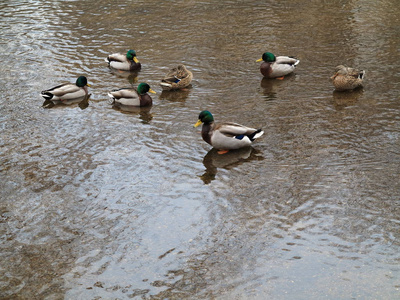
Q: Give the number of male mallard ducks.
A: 5